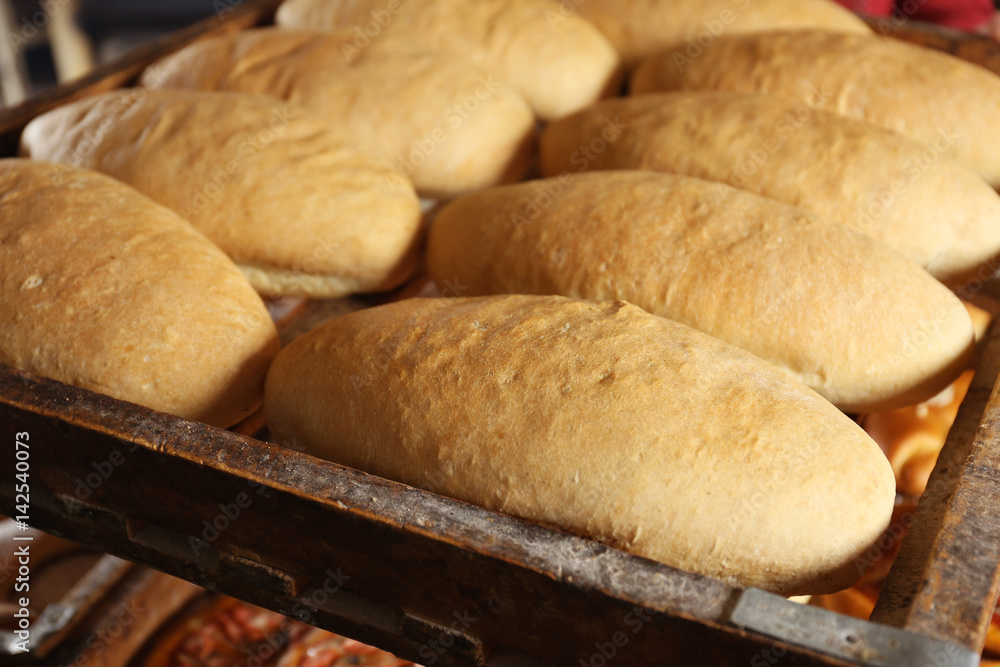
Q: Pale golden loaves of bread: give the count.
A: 9